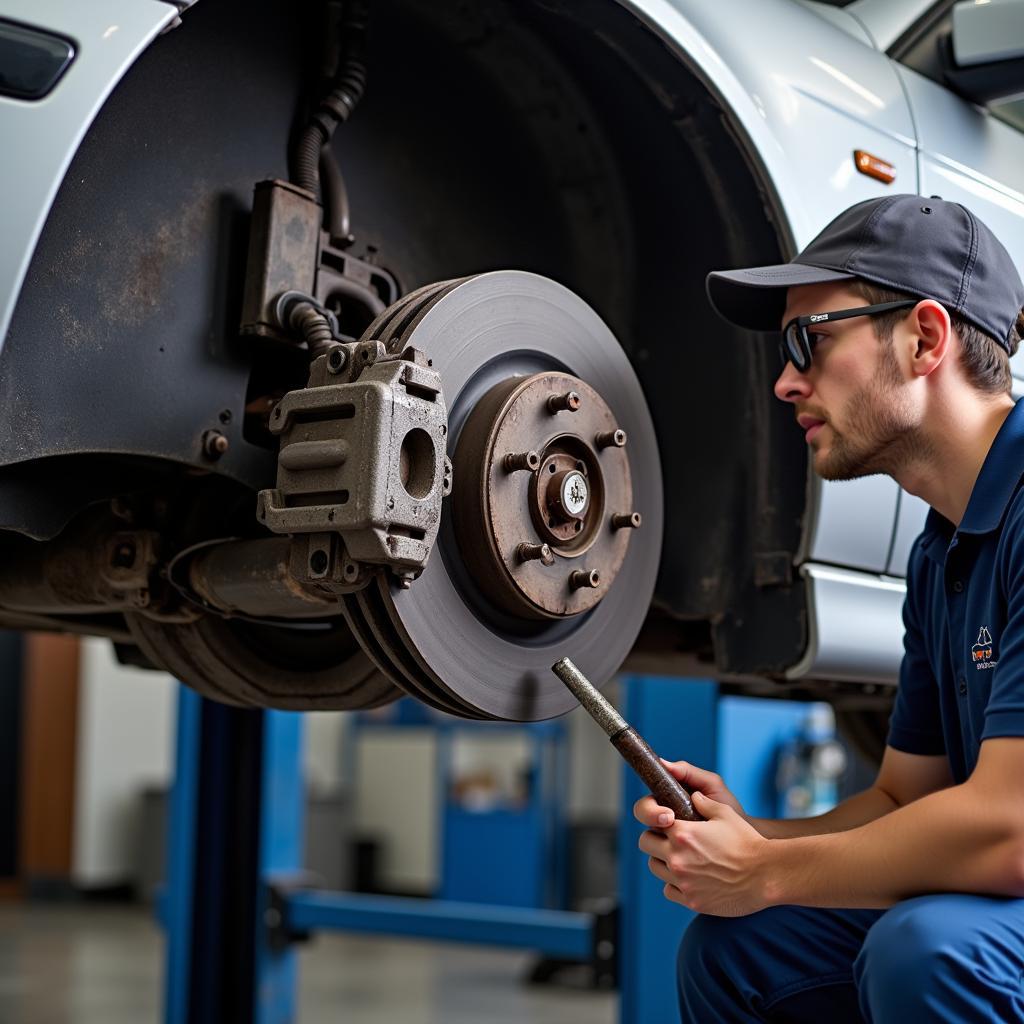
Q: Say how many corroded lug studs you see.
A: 6